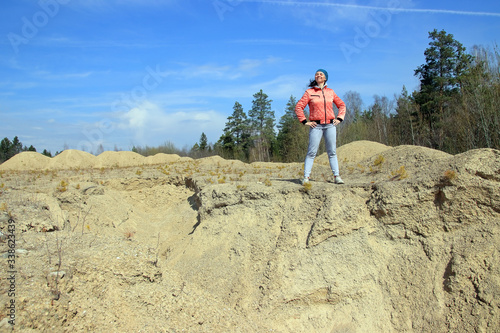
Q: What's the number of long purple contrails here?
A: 0